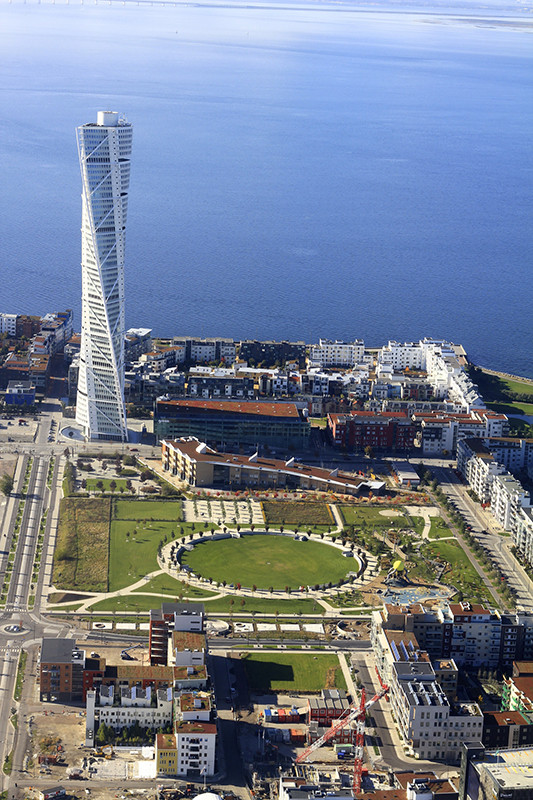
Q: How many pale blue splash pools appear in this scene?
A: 1